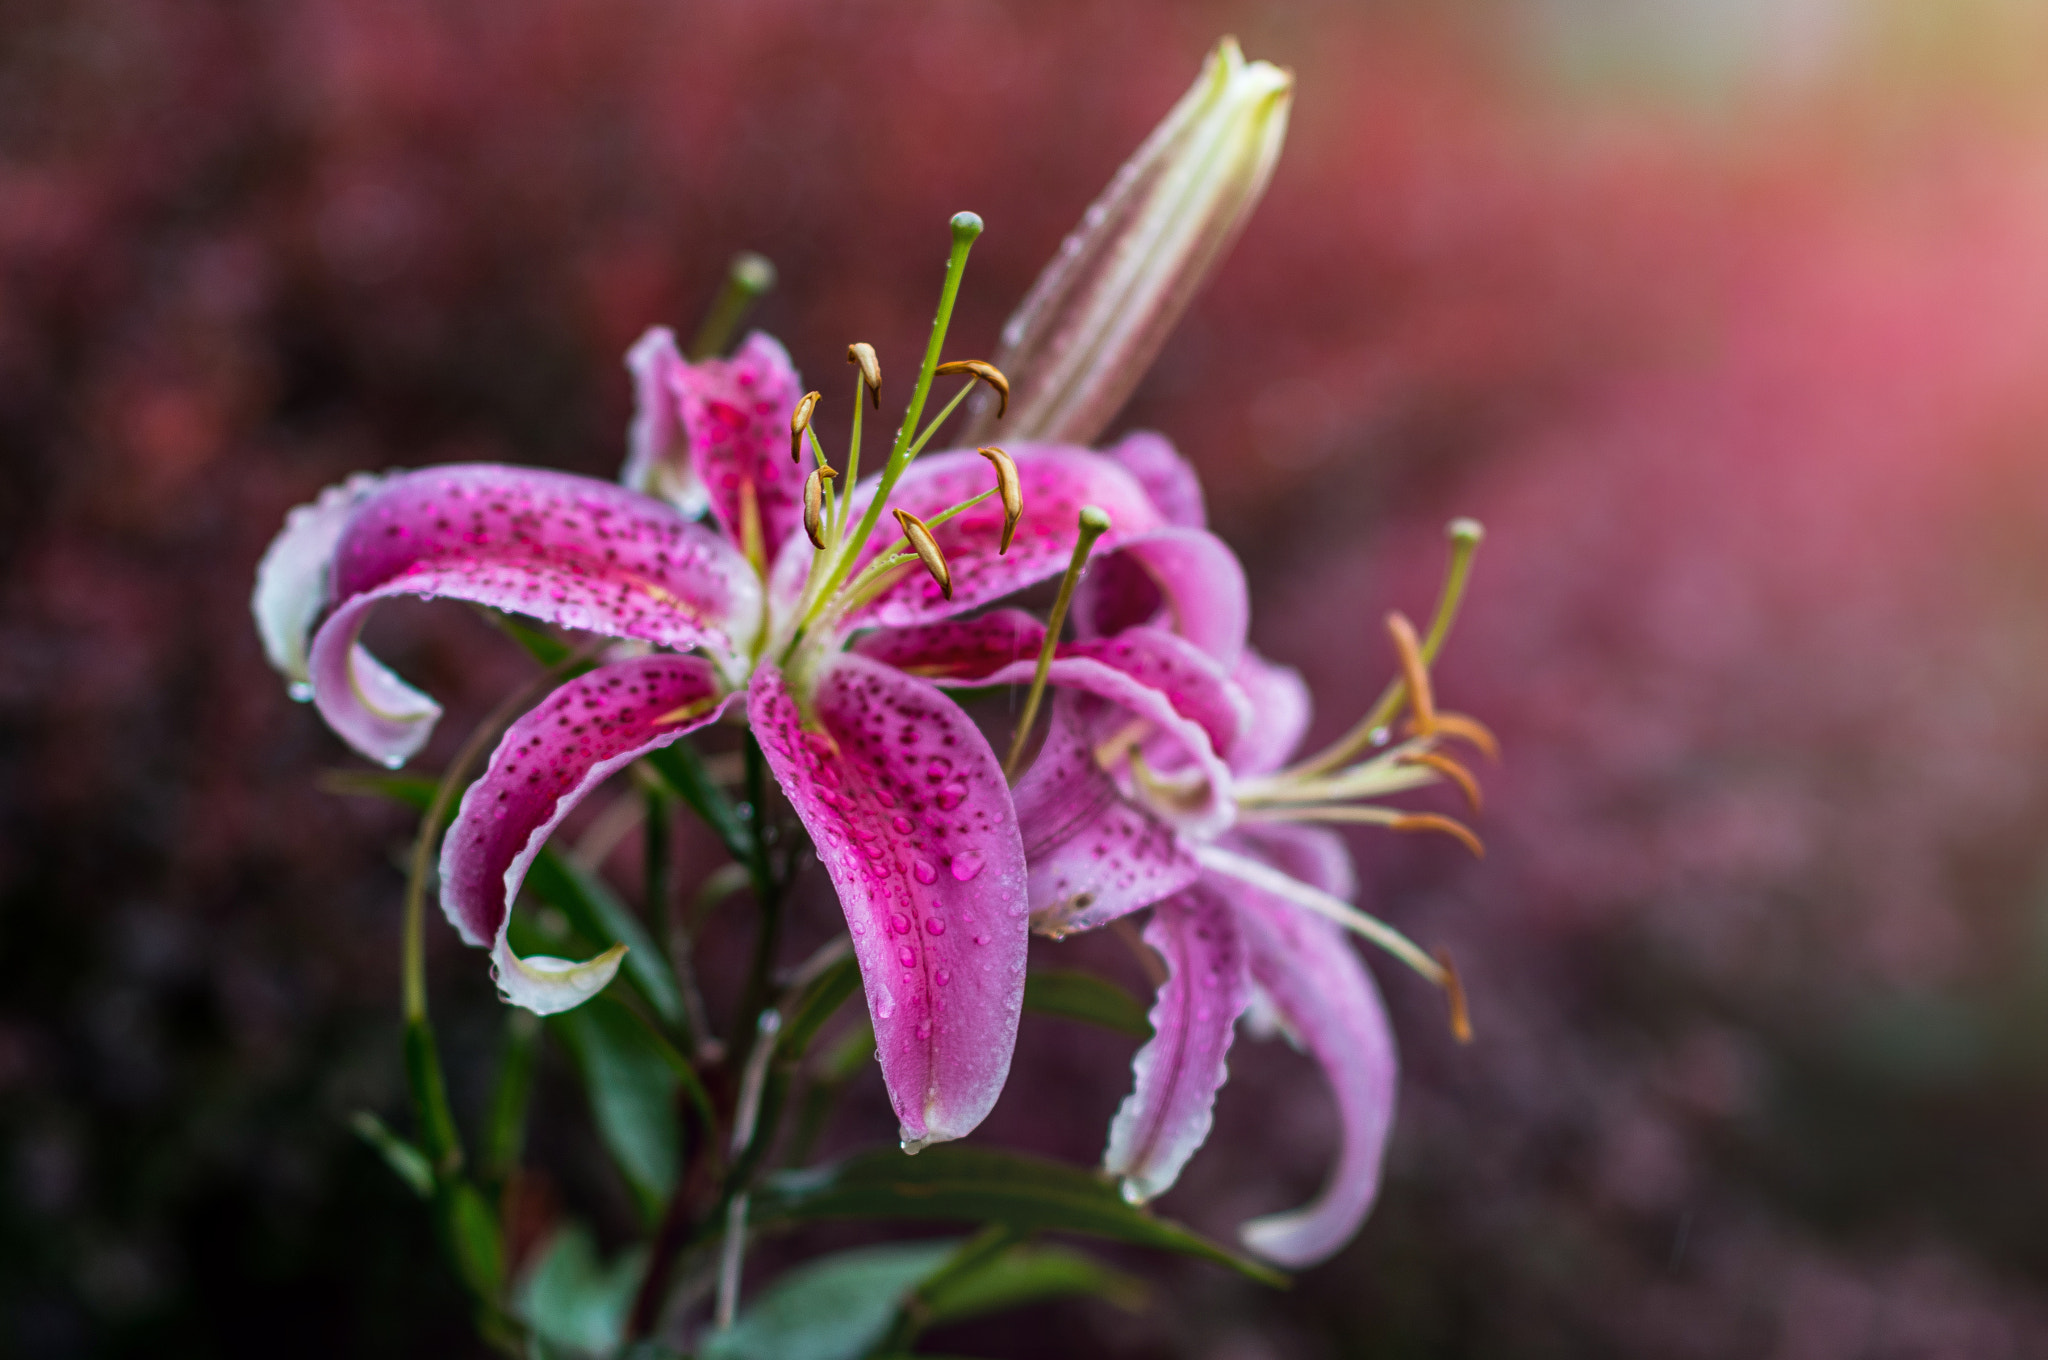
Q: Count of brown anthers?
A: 11